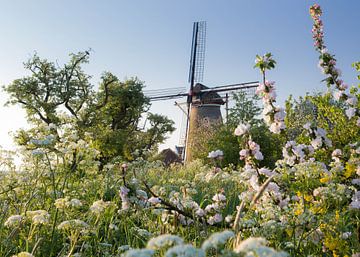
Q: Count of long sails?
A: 4